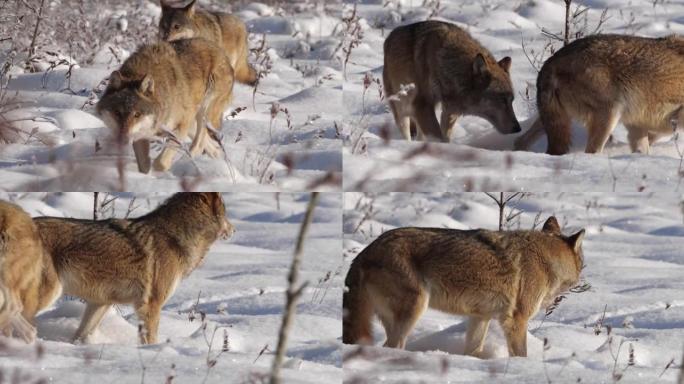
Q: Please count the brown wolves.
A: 7